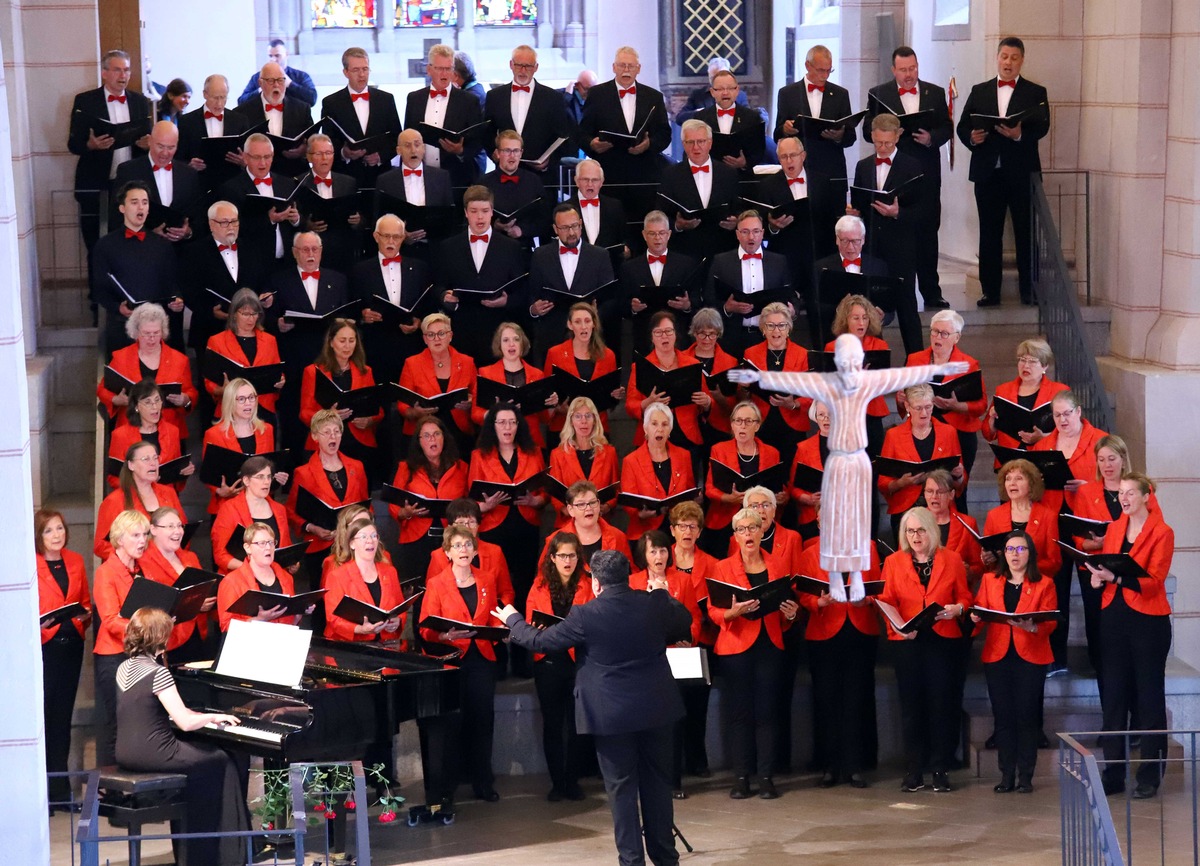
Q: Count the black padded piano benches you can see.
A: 1